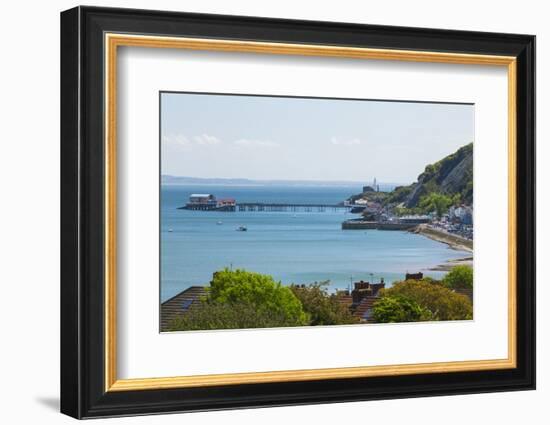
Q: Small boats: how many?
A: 3